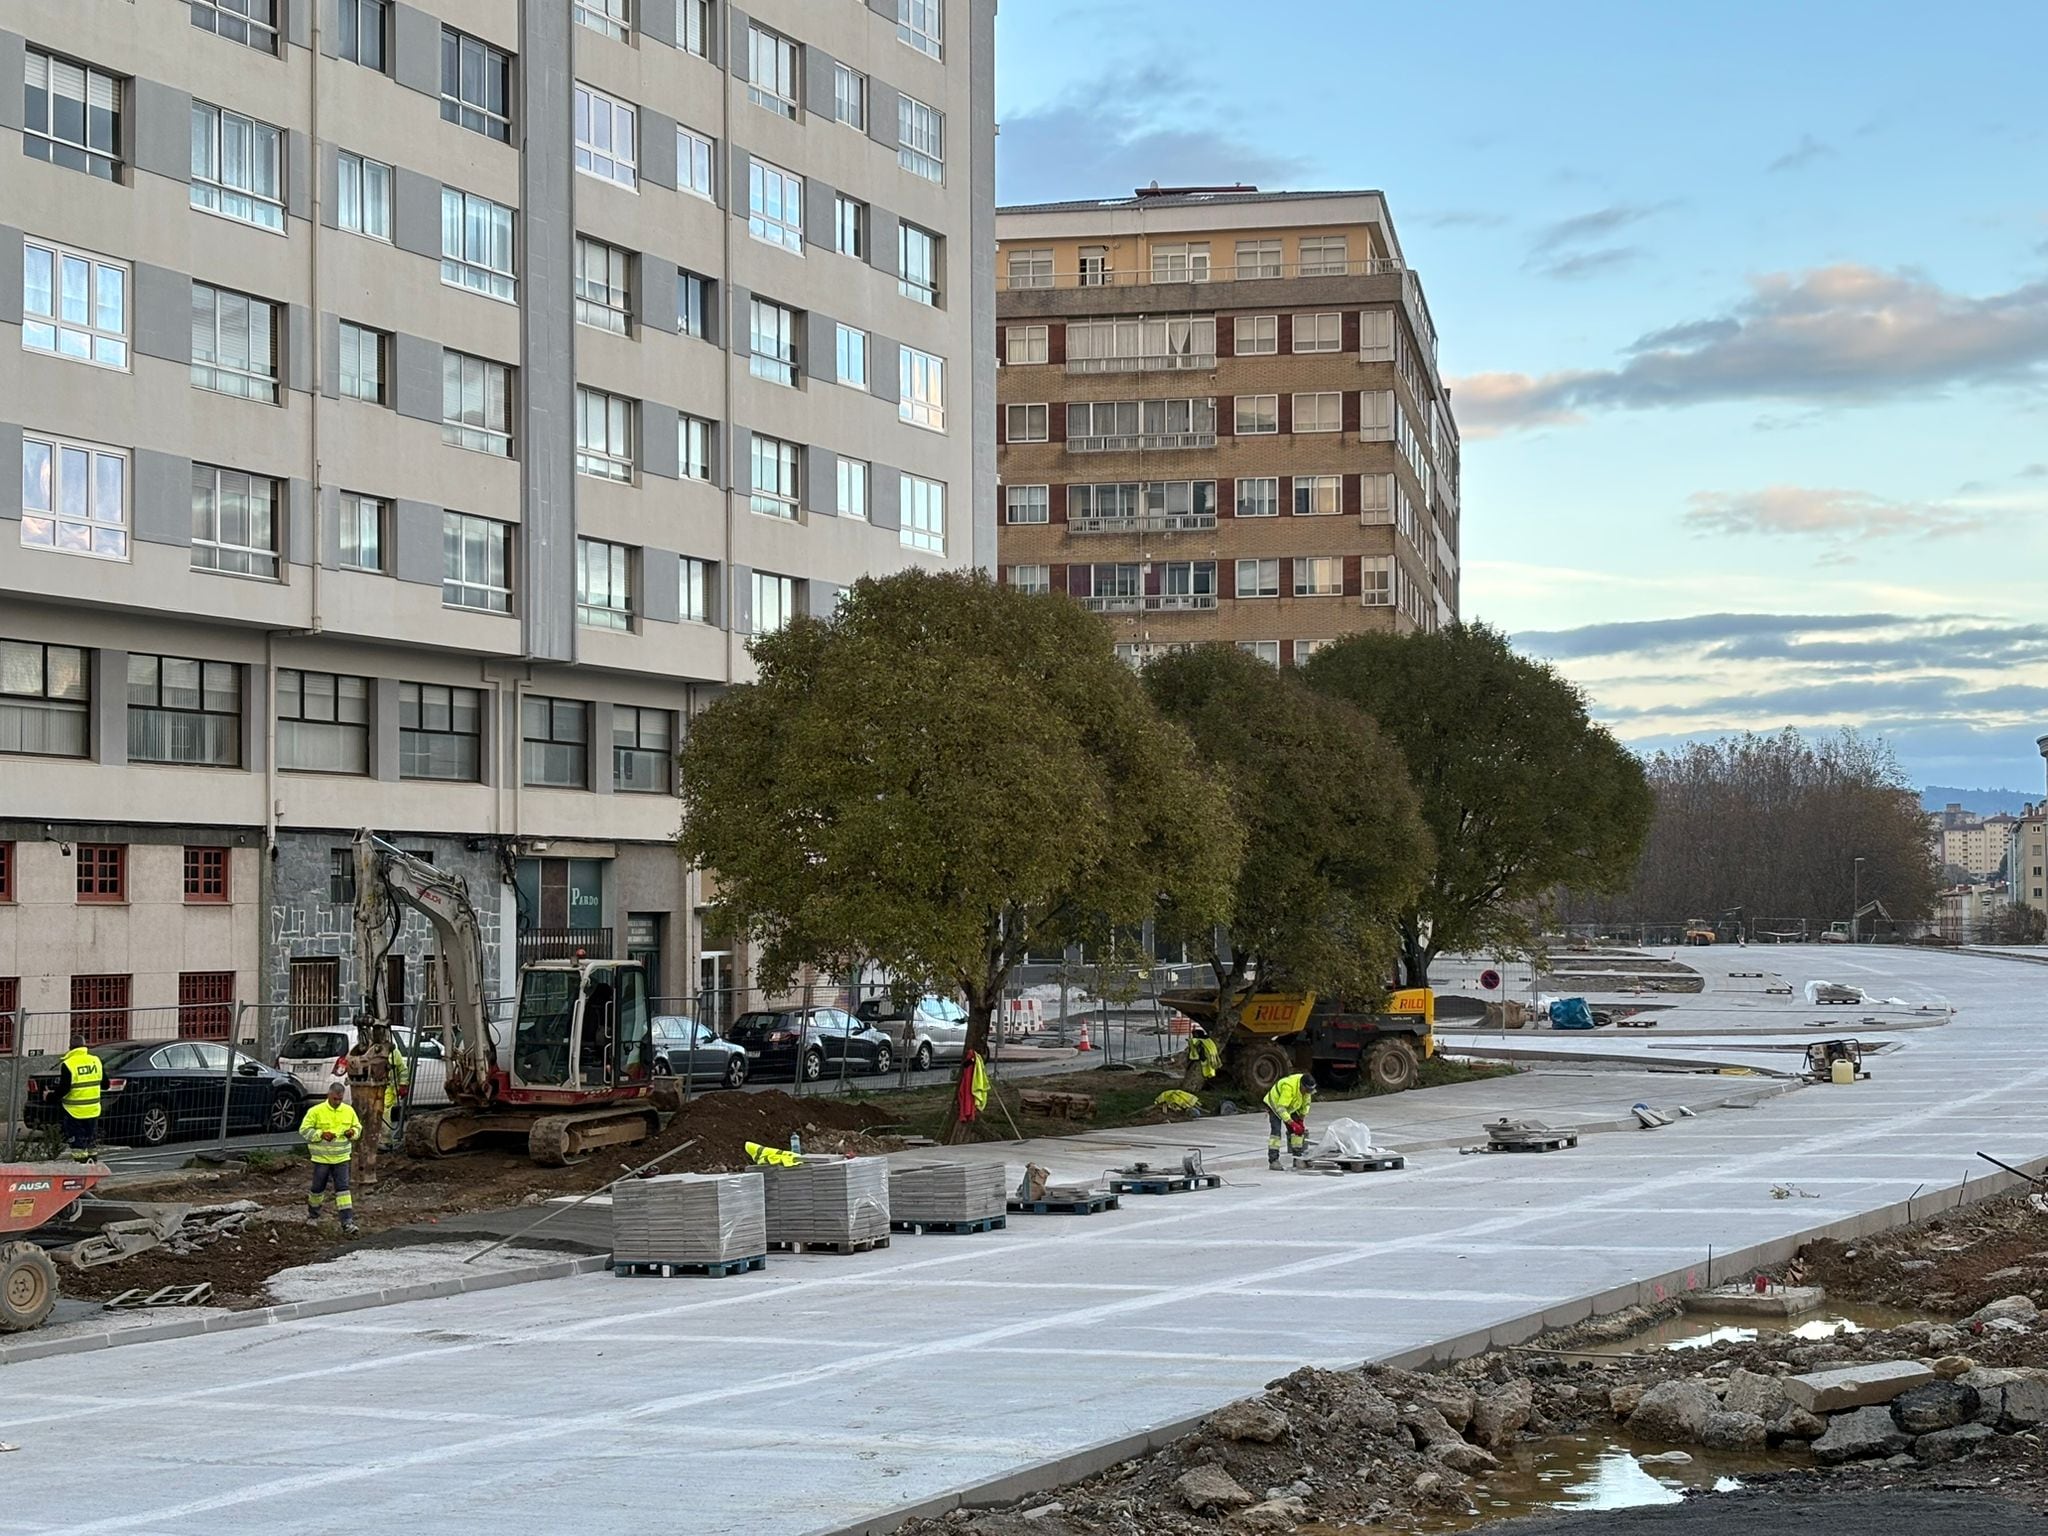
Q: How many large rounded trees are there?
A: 3